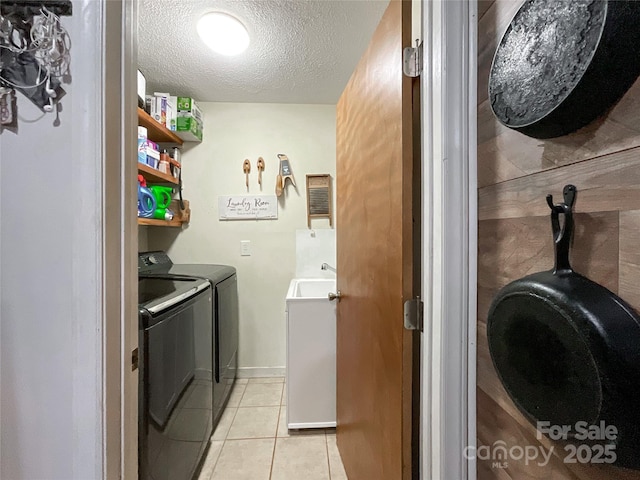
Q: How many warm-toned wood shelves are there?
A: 3